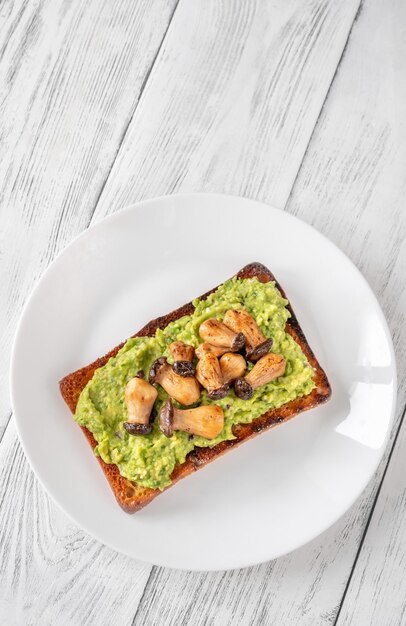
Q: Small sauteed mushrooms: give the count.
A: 10